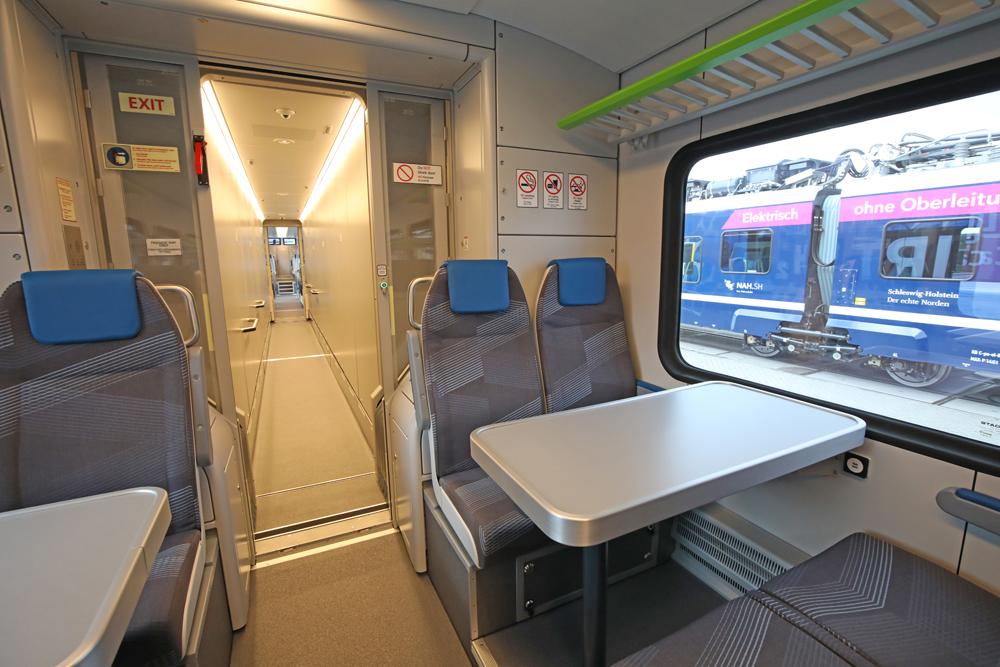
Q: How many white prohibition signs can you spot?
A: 4